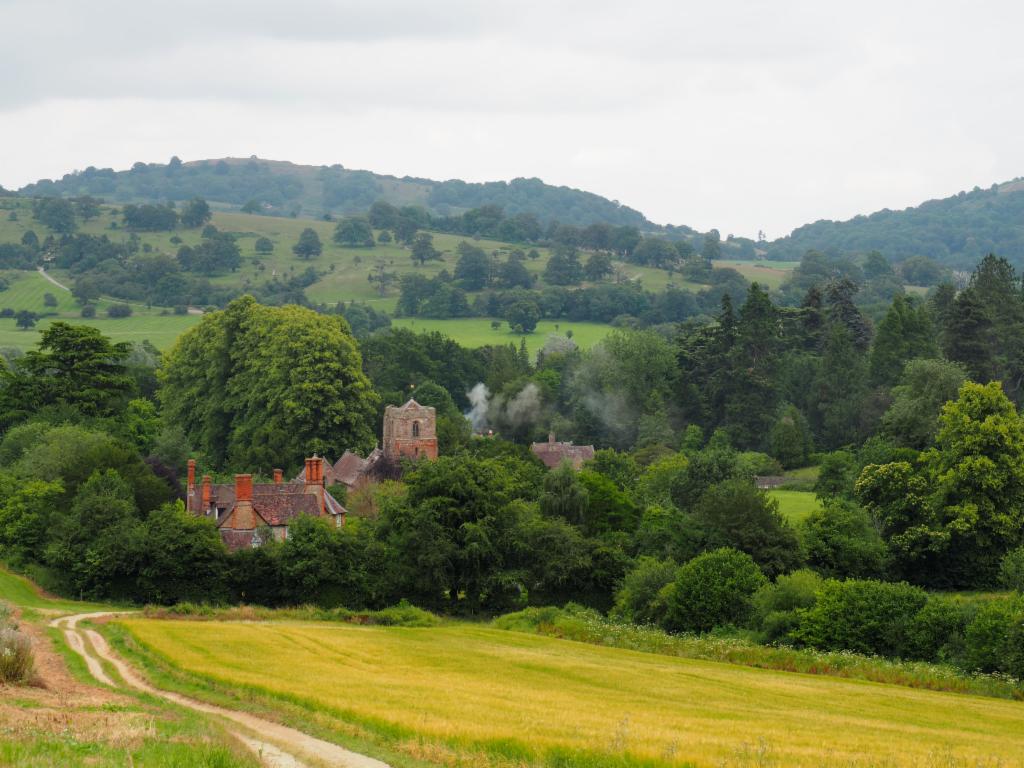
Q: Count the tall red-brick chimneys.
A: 5